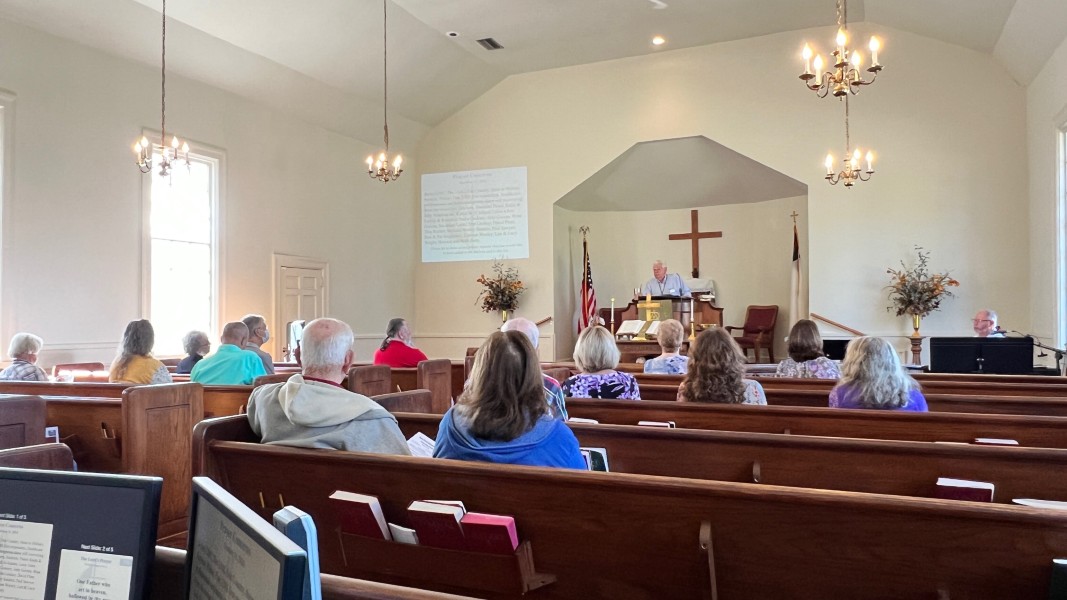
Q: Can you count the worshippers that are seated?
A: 14